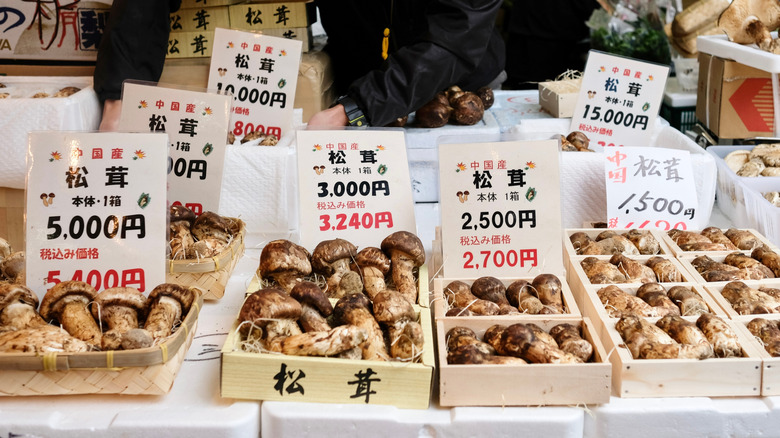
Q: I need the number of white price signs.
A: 7